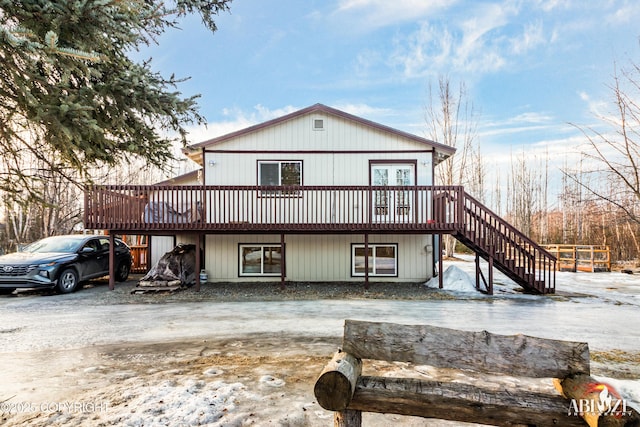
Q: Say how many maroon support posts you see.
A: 7